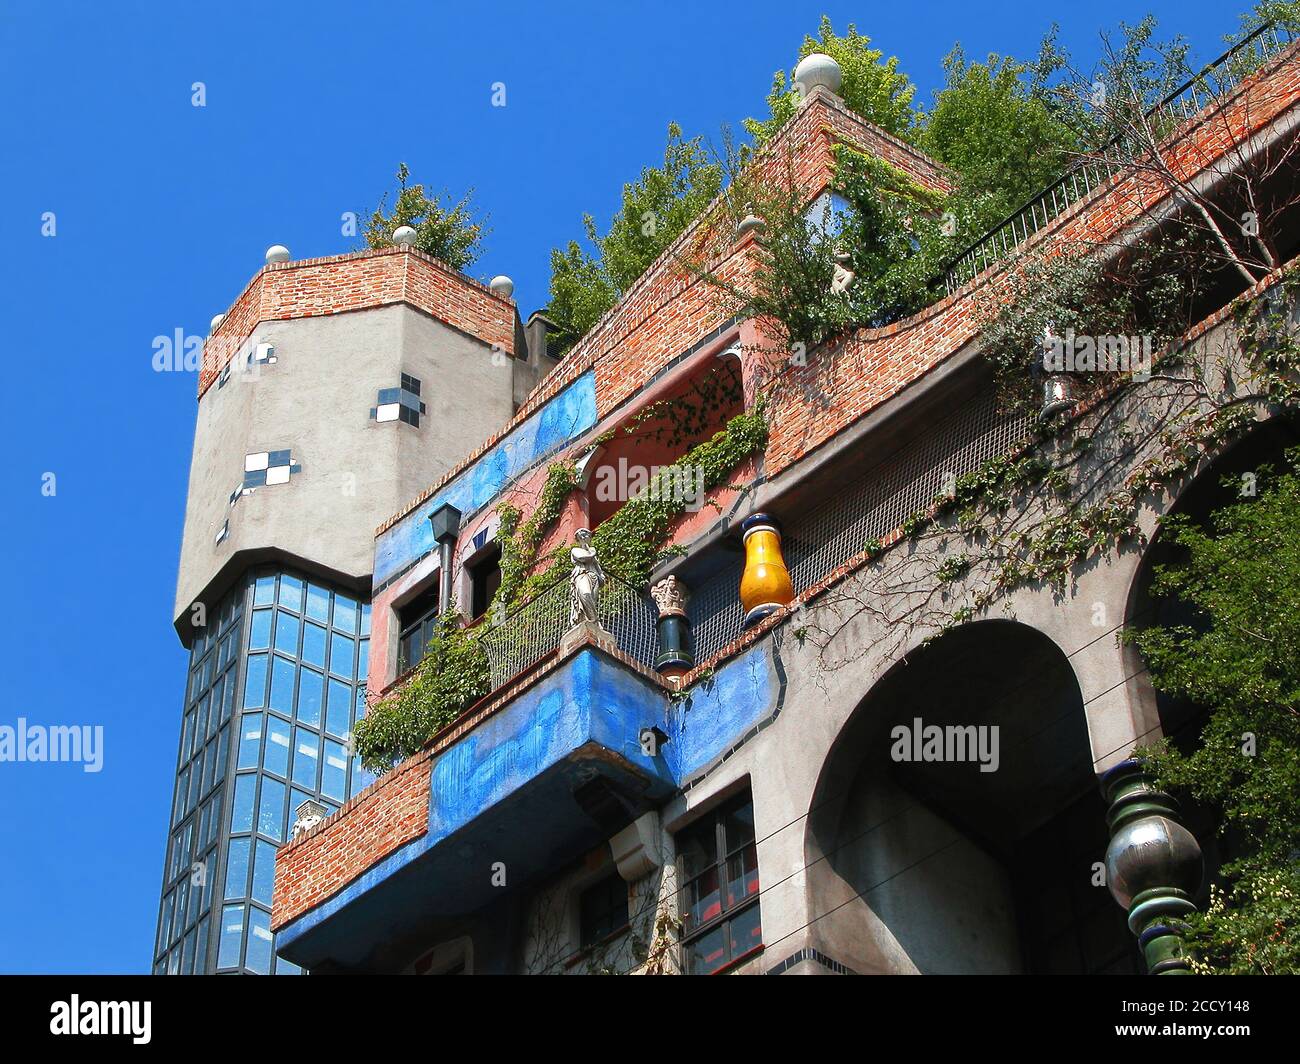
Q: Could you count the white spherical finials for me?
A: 6